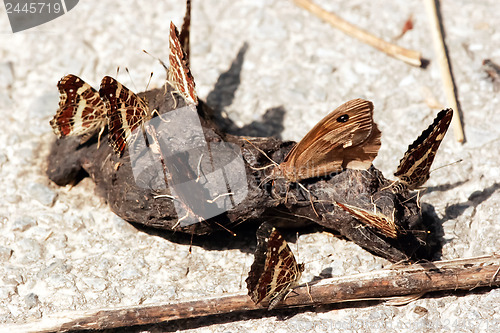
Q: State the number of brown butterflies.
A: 1